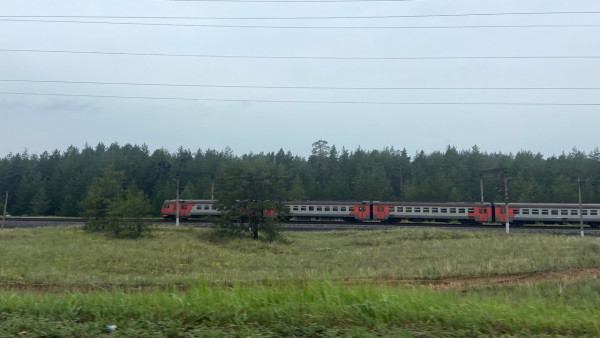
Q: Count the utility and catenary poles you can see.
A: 6